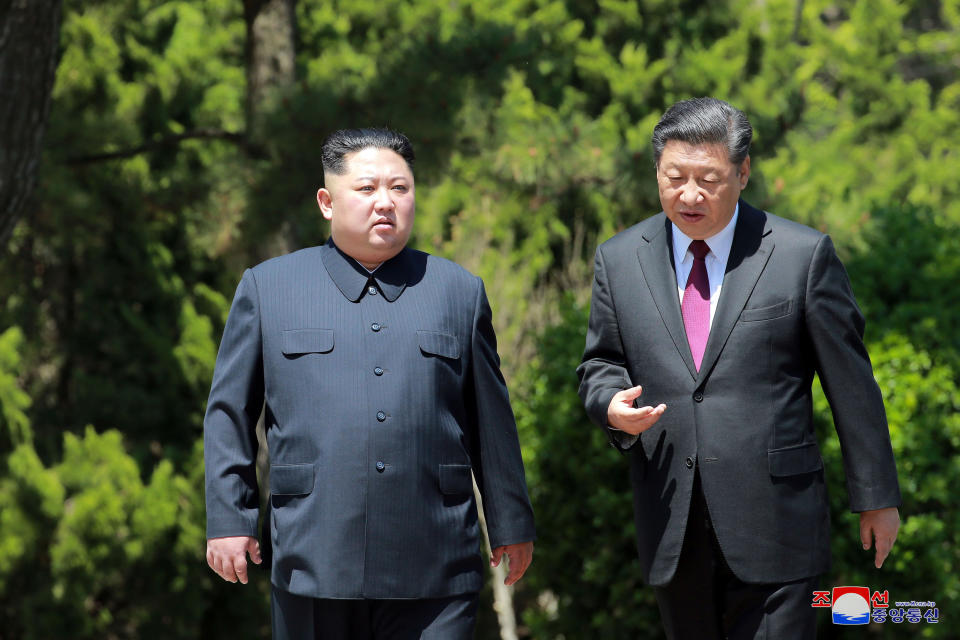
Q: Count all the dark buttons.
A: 7